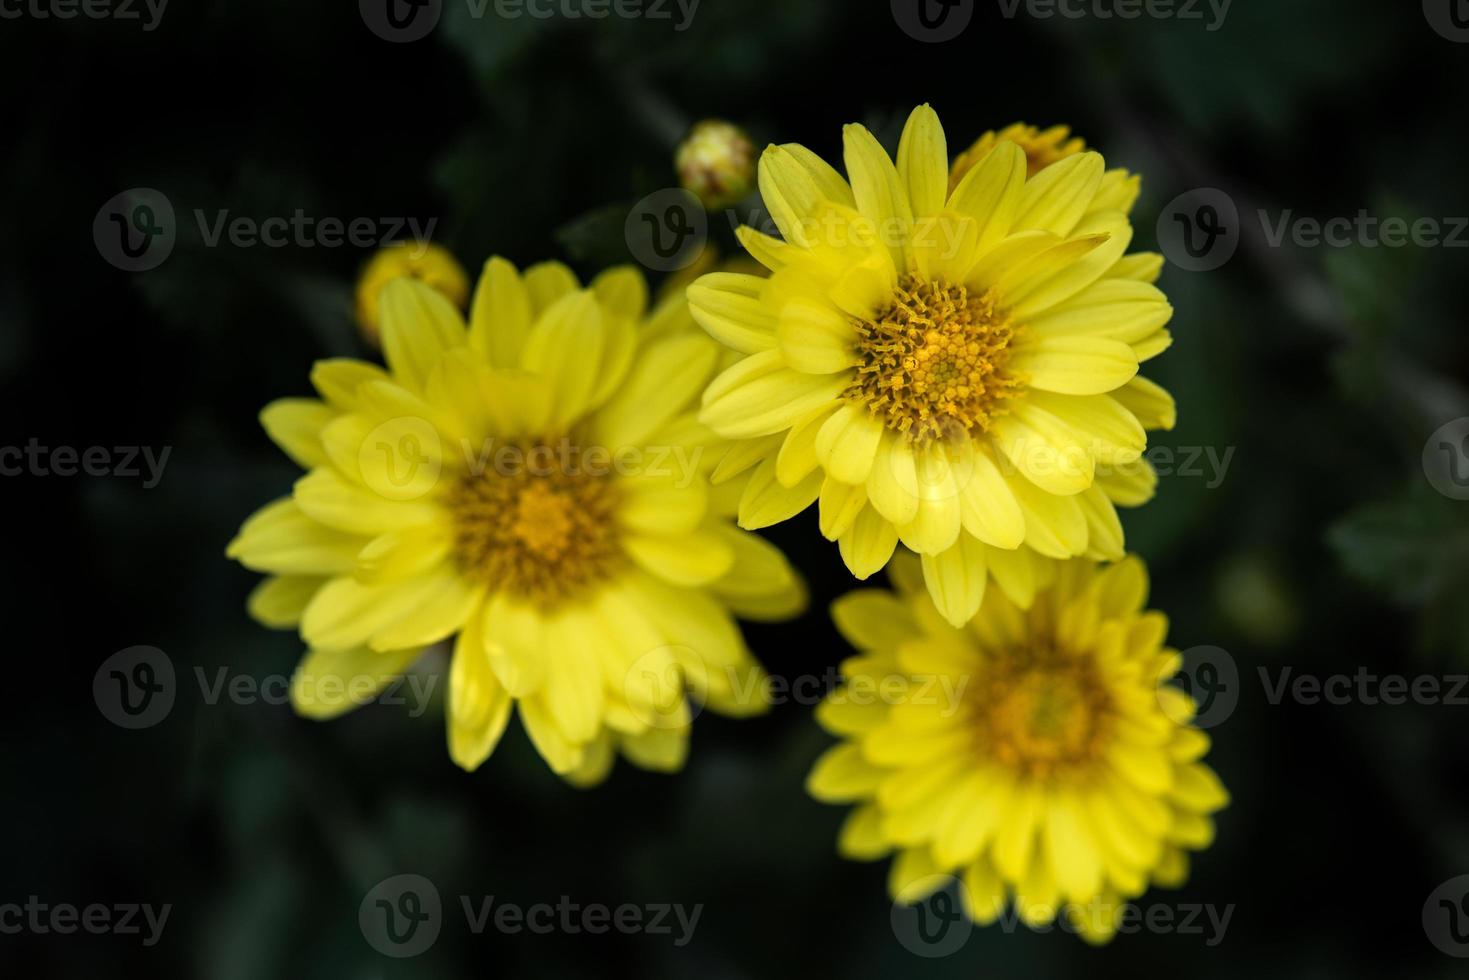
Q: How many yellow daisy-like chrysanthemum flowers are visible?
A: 3